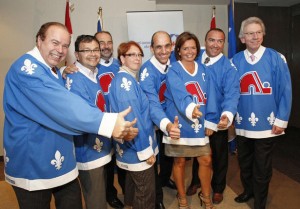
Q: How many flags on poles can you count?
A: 4